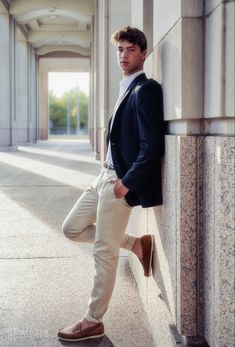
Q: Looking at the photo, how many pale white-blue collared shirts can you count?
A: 1